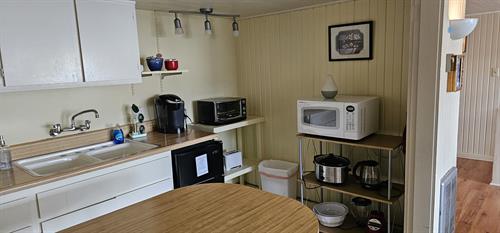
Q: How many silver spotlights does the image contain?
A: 3